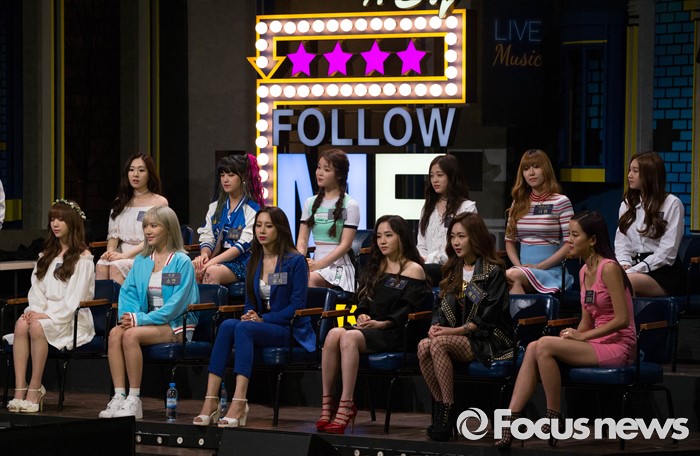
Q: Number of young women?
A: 12